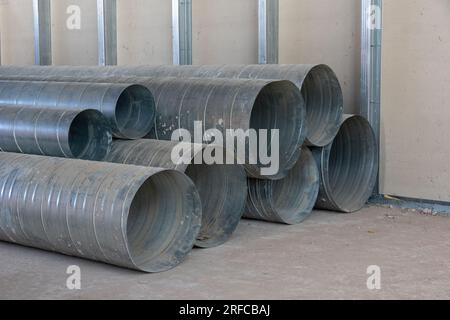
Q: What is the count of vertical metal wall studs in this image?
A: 5